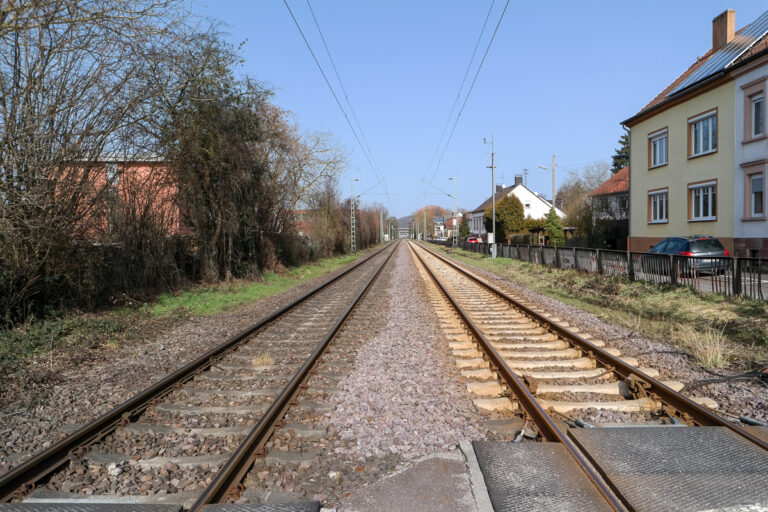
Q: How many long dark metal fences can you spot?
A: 1